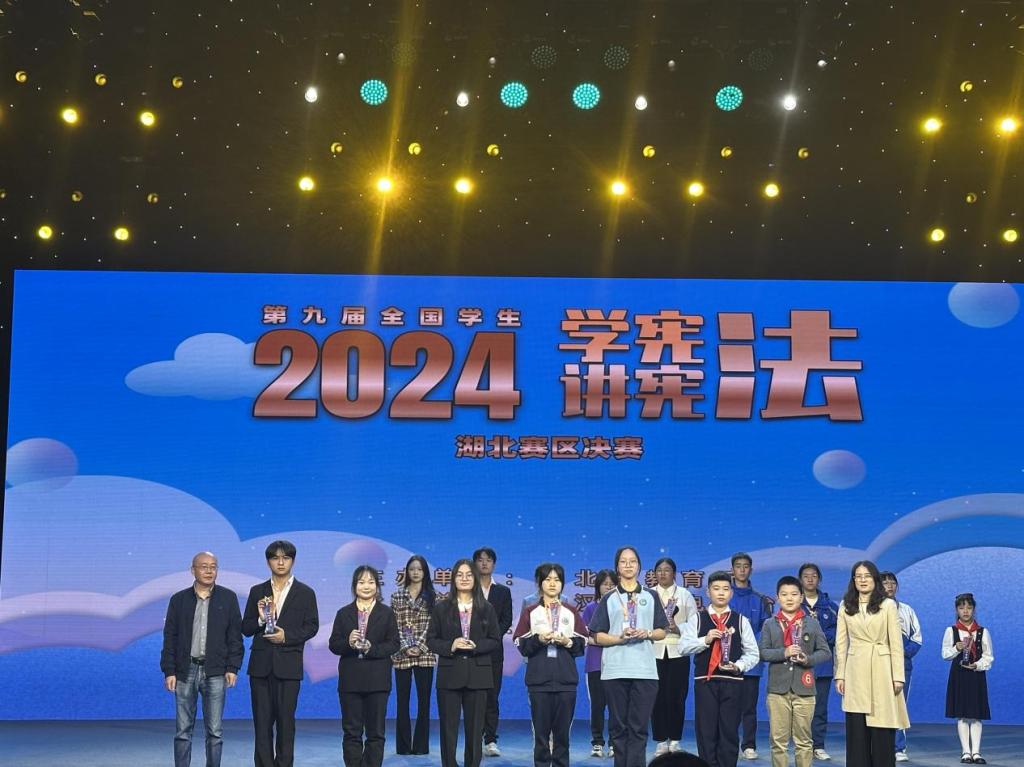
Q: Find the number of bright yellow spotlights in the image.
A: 14